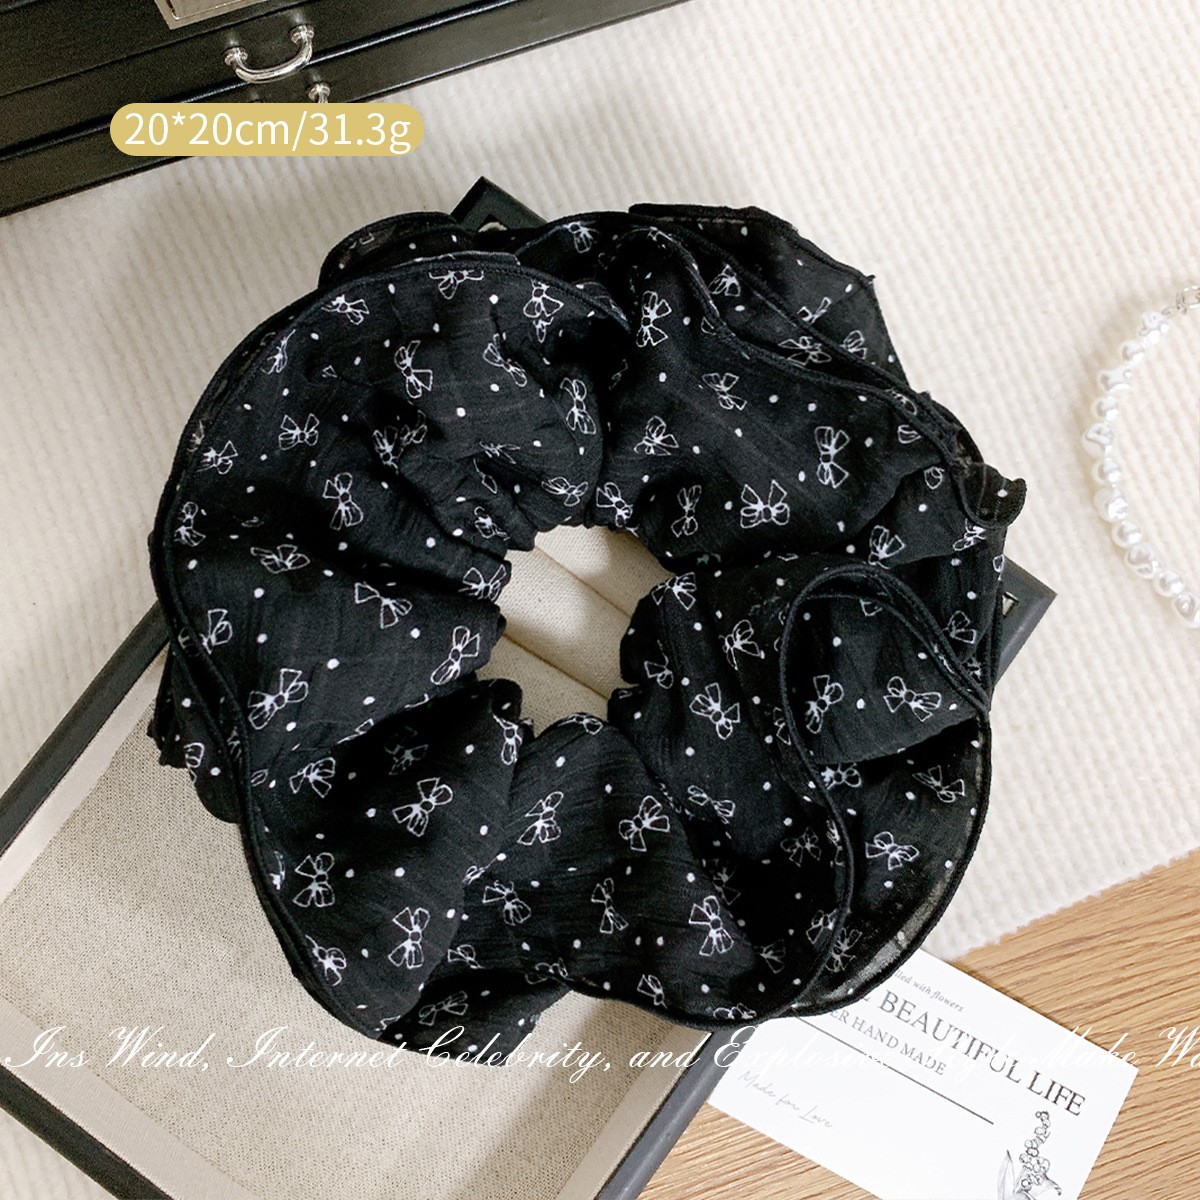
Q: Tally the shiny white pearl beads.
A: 11